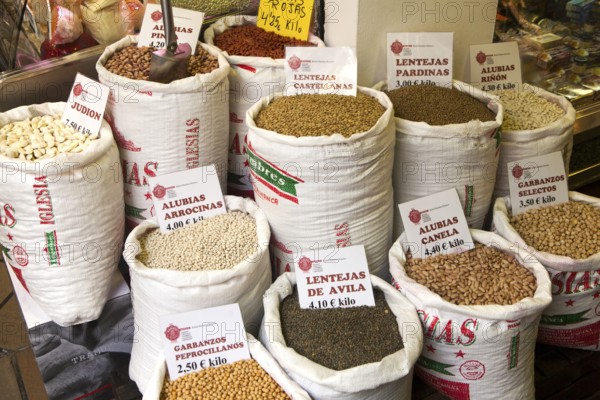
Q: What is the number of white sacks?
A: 11